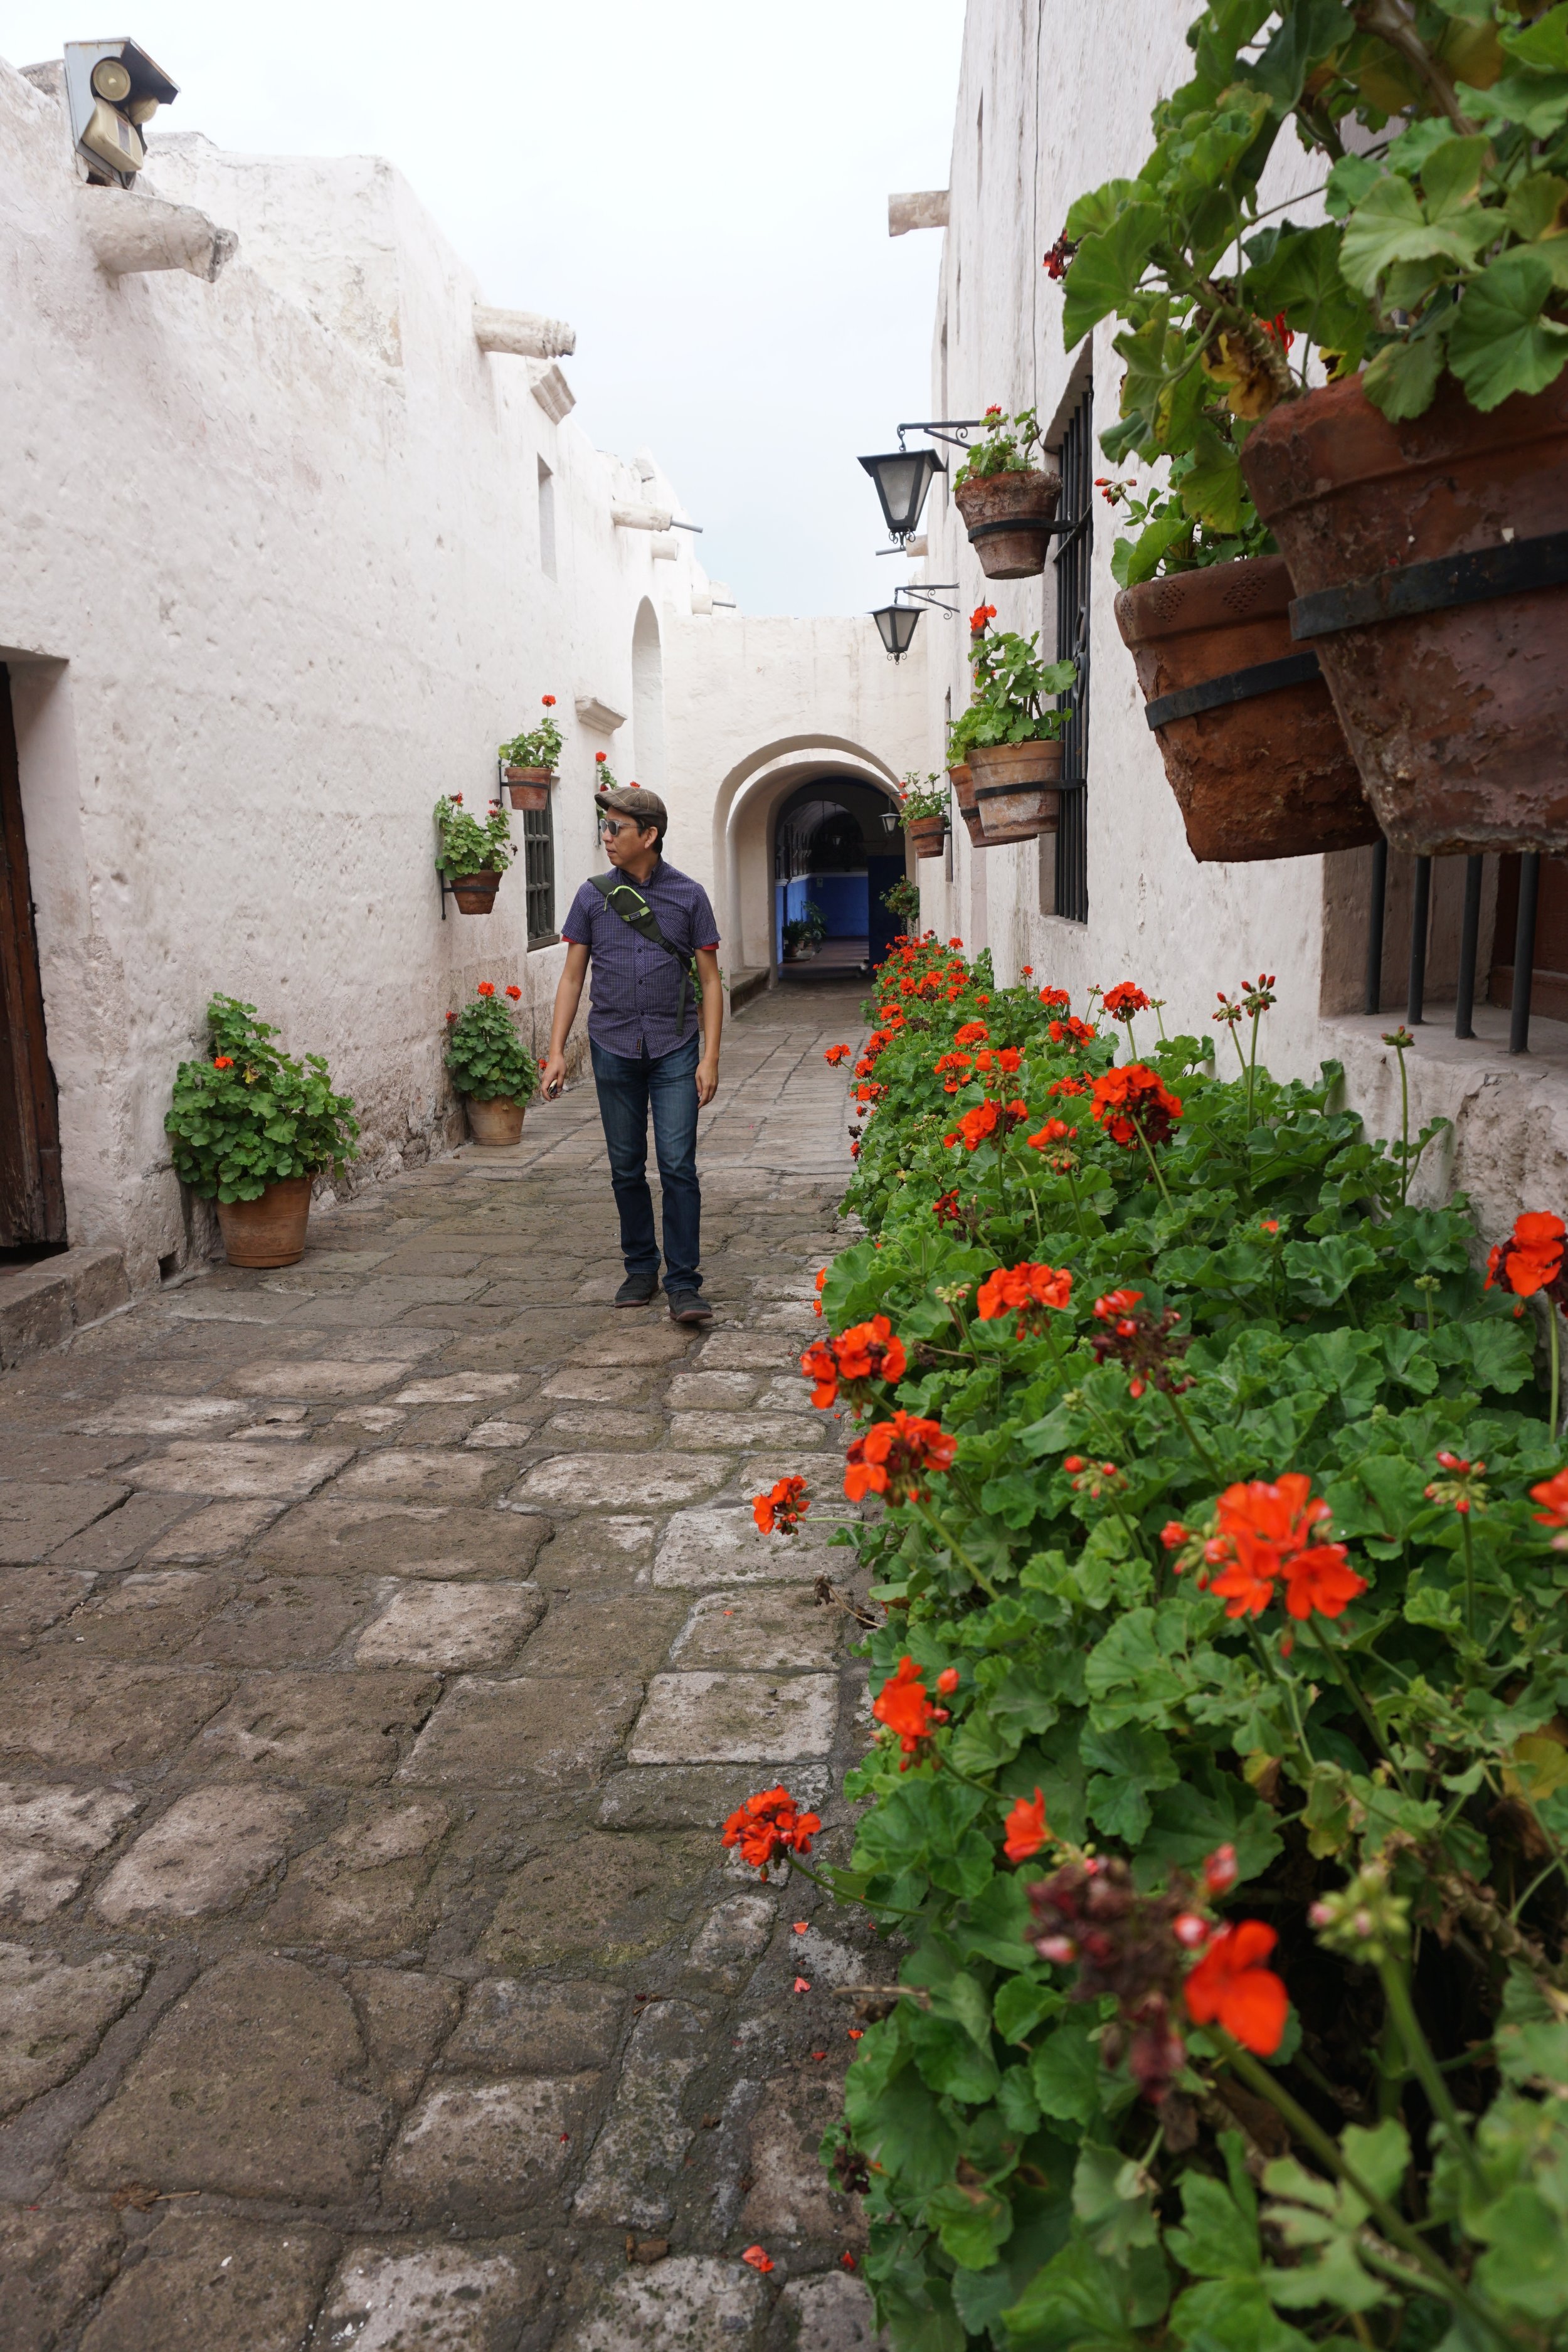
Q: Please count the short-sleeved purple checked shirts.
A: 1